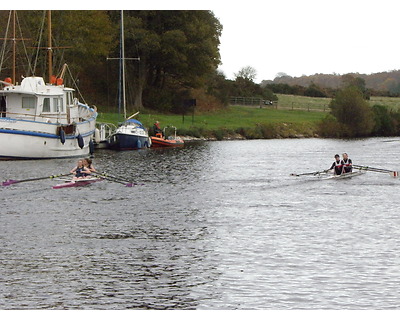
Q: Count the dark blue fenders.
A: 3